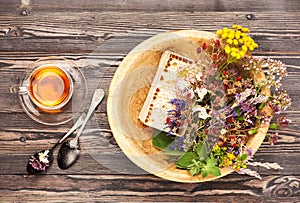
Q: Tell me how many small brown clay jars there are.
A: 0